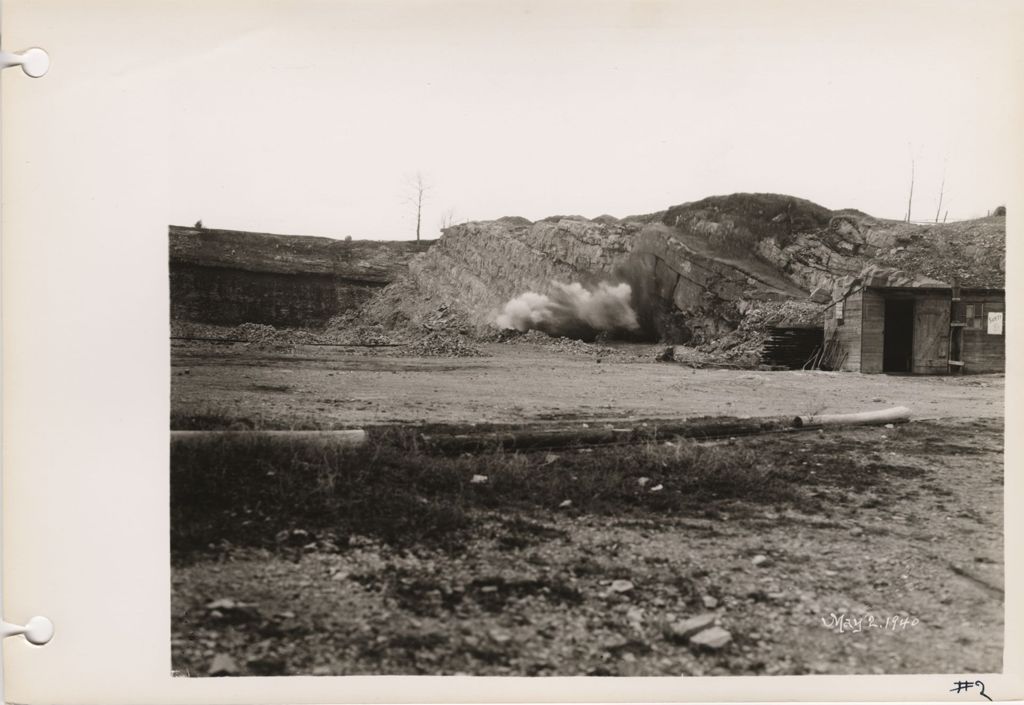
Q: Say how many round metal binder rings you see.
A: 0